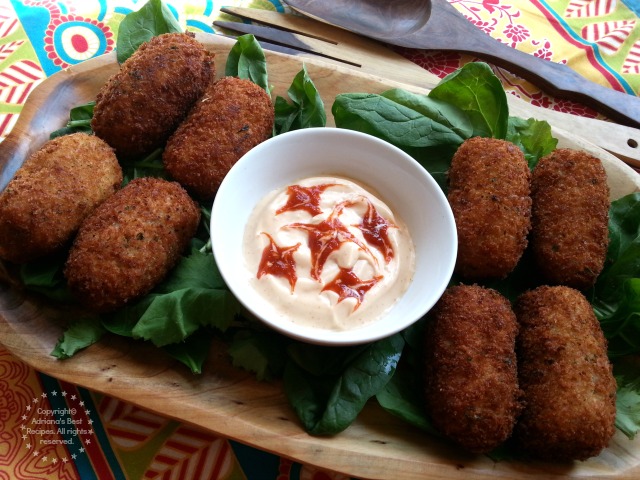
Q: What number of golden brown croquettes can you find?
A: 8